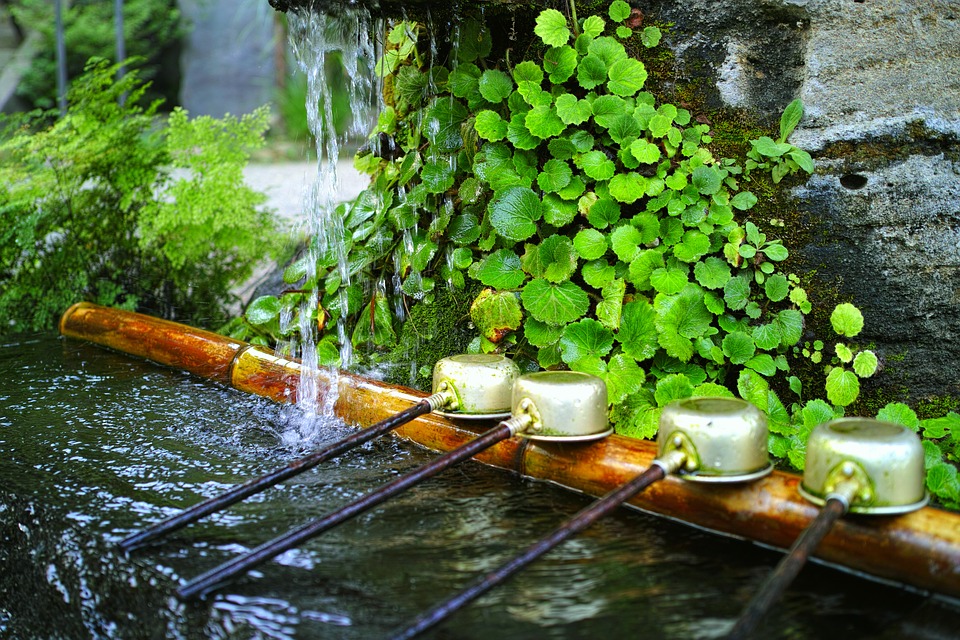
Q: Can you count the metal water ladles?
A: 4